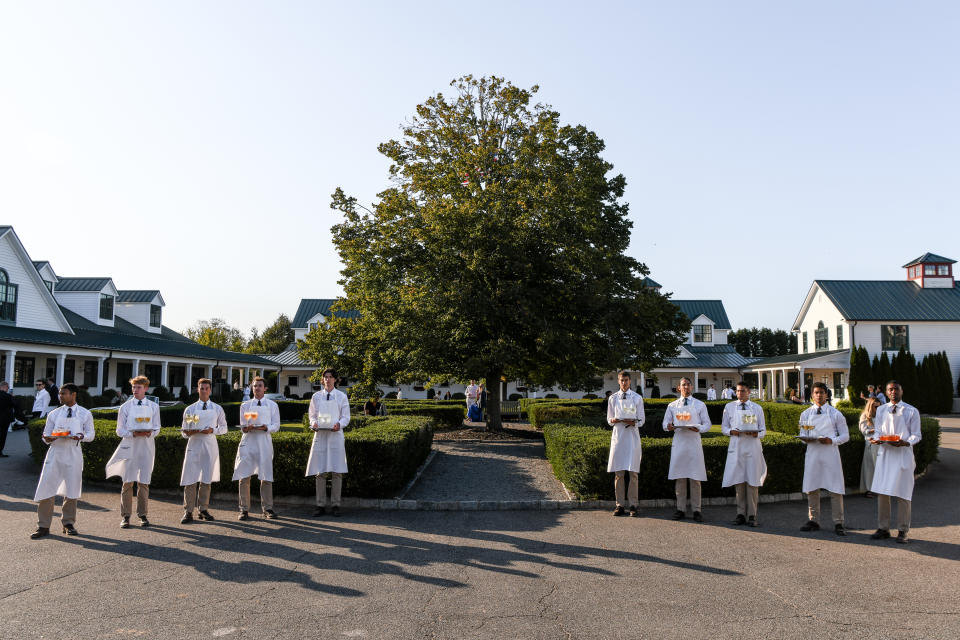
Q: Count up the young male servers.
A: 10